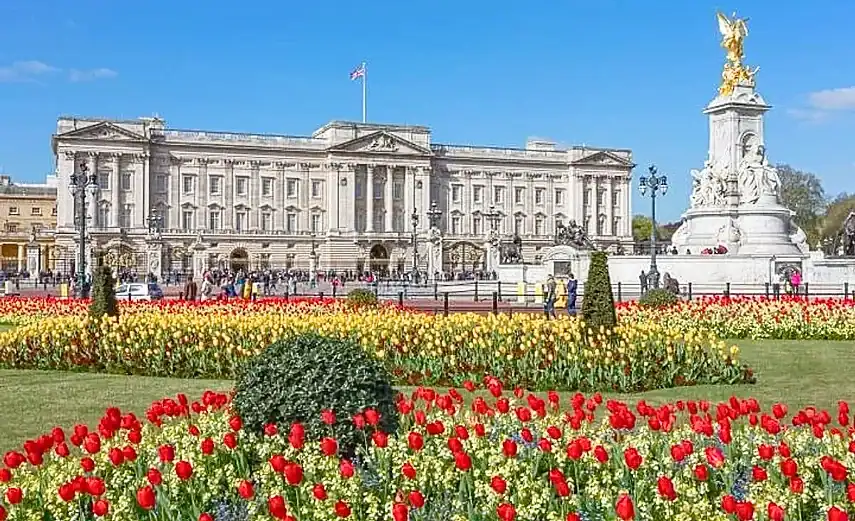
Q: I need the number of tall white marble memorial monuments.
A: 1